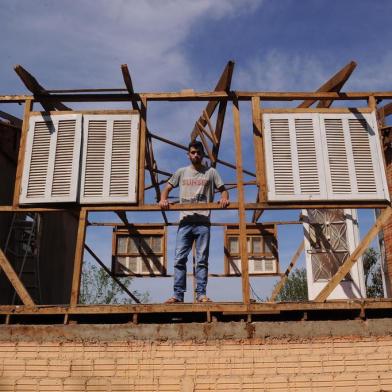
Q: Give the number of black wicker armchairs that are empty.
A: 0